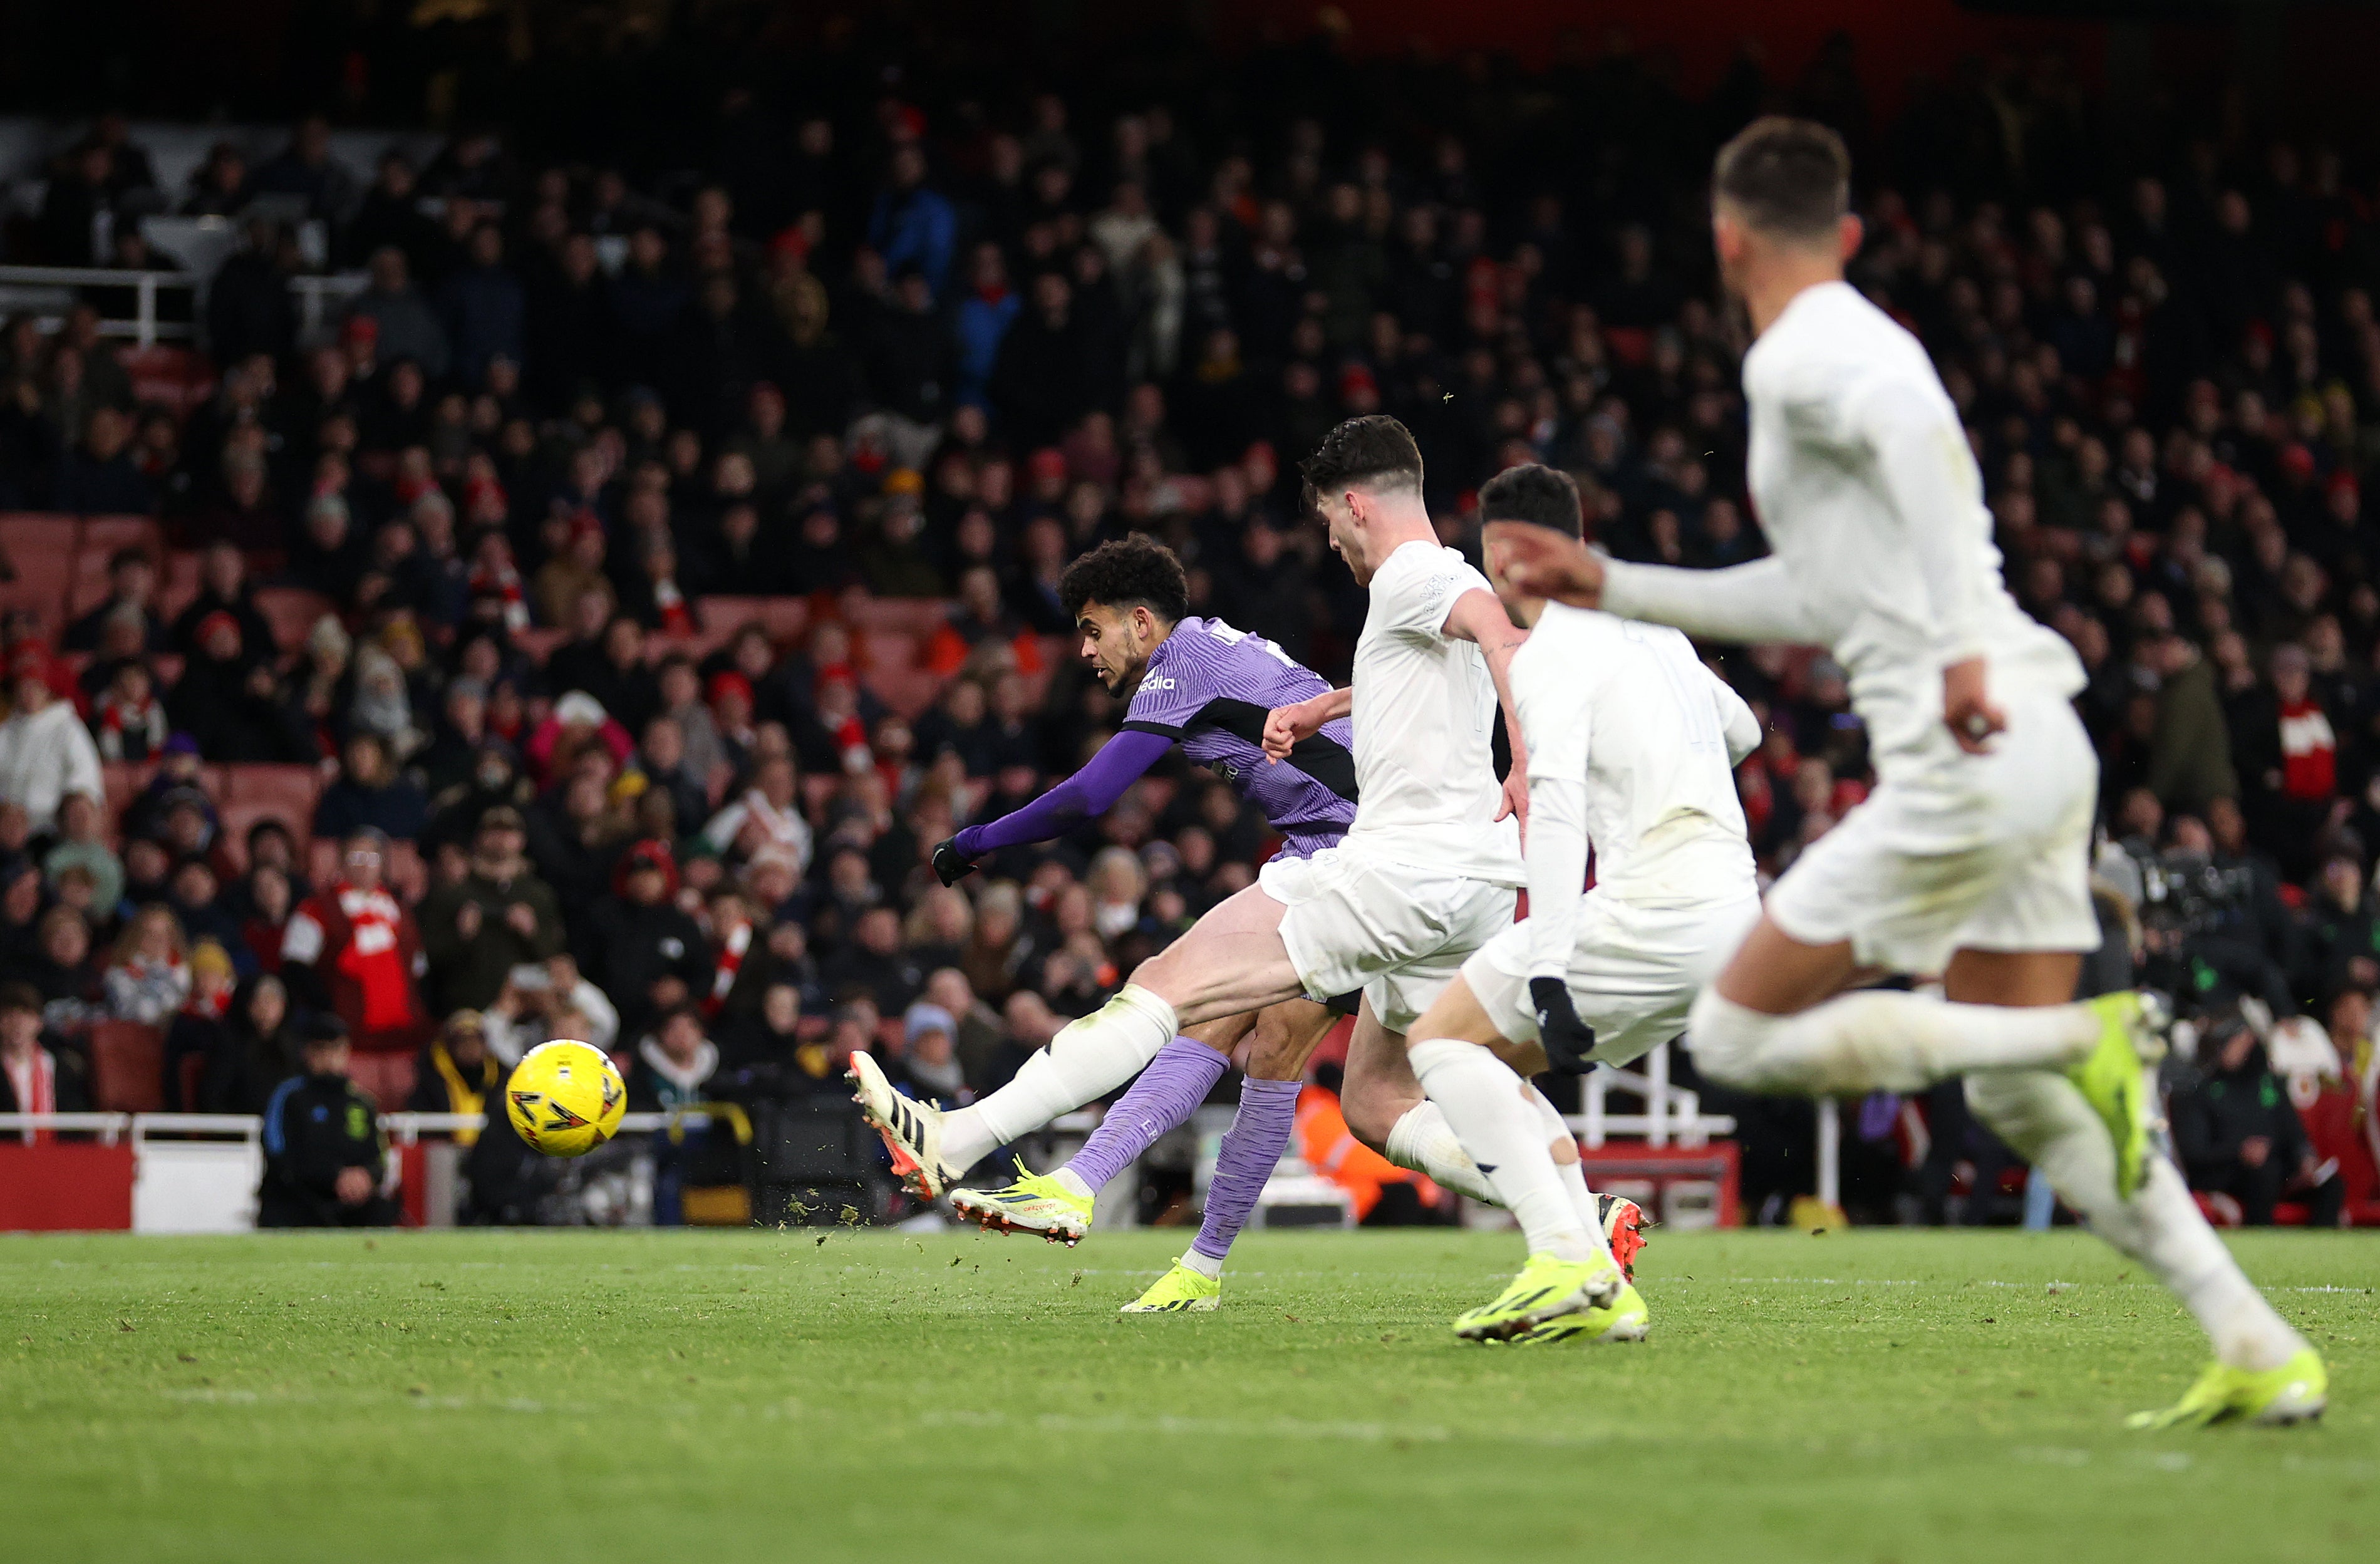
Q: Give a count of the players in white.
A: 3